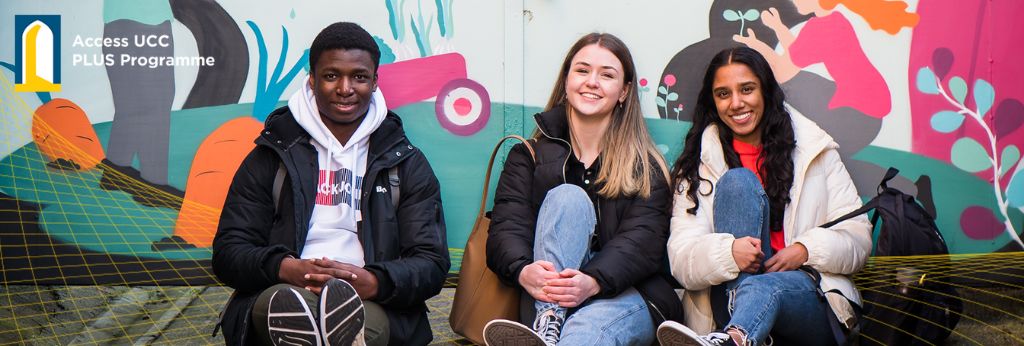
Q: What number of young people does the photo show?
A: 3